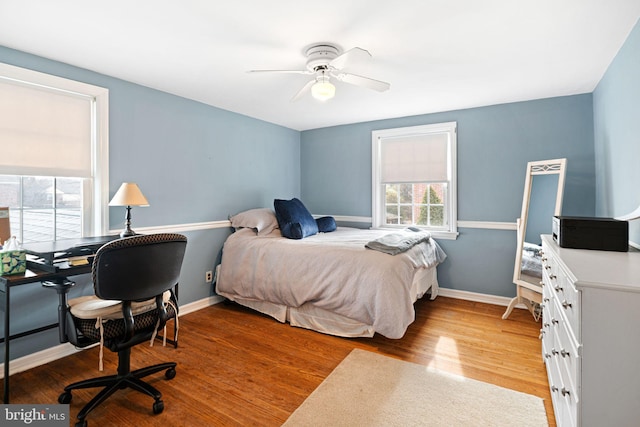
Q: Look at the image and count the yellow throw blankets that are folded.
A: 0